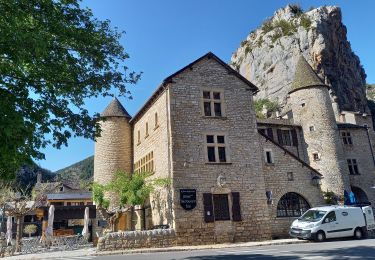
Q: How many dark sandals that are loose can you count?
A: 0